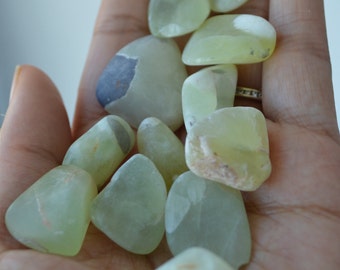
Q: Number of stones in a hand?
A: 12